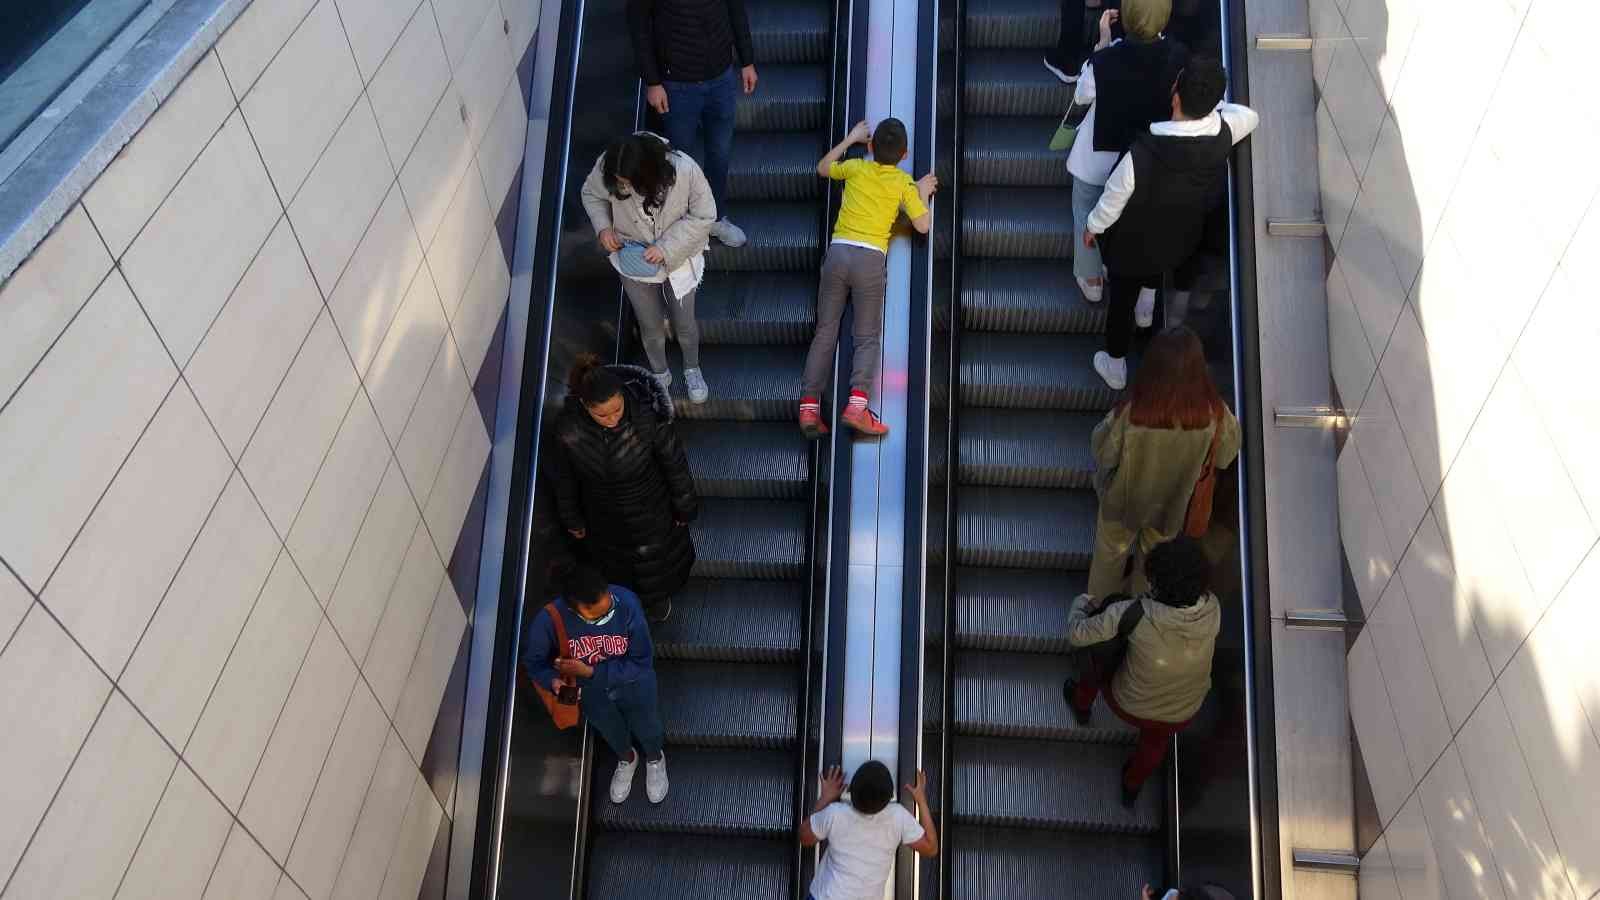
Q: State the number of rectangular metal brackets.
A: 5